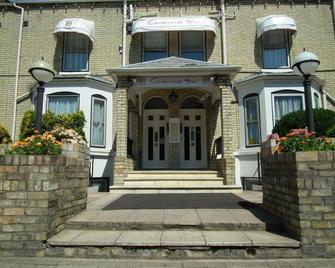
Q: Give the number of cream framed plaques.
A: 1